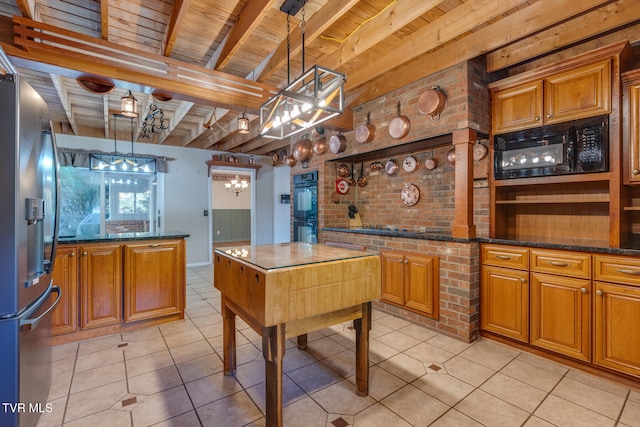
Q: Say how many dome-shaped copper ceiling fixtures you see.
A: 2